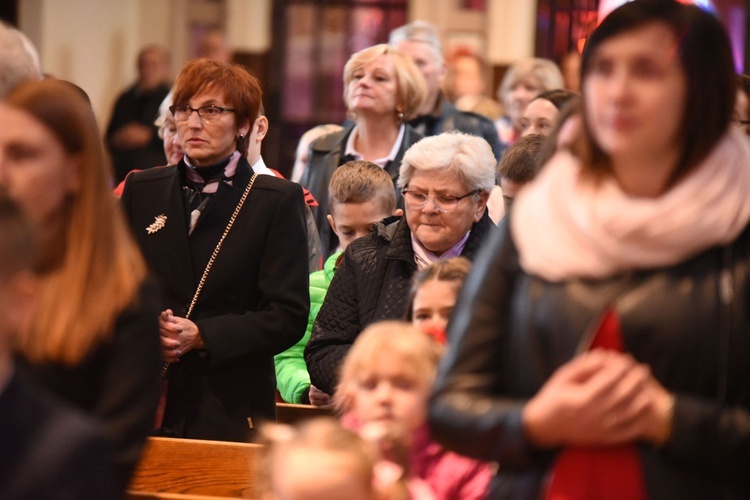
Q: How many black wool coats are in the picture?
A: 1